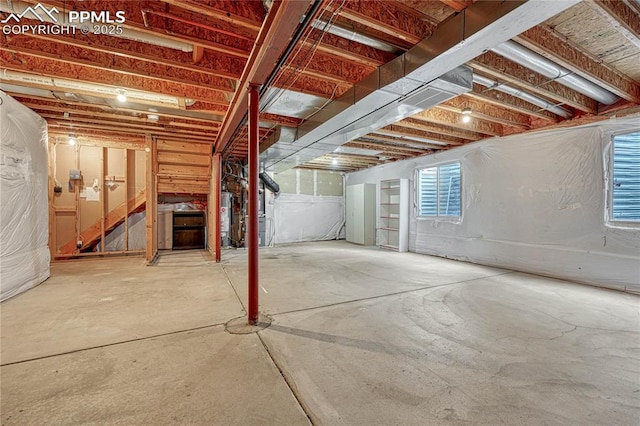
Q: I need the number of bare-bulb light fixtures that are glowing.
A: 4